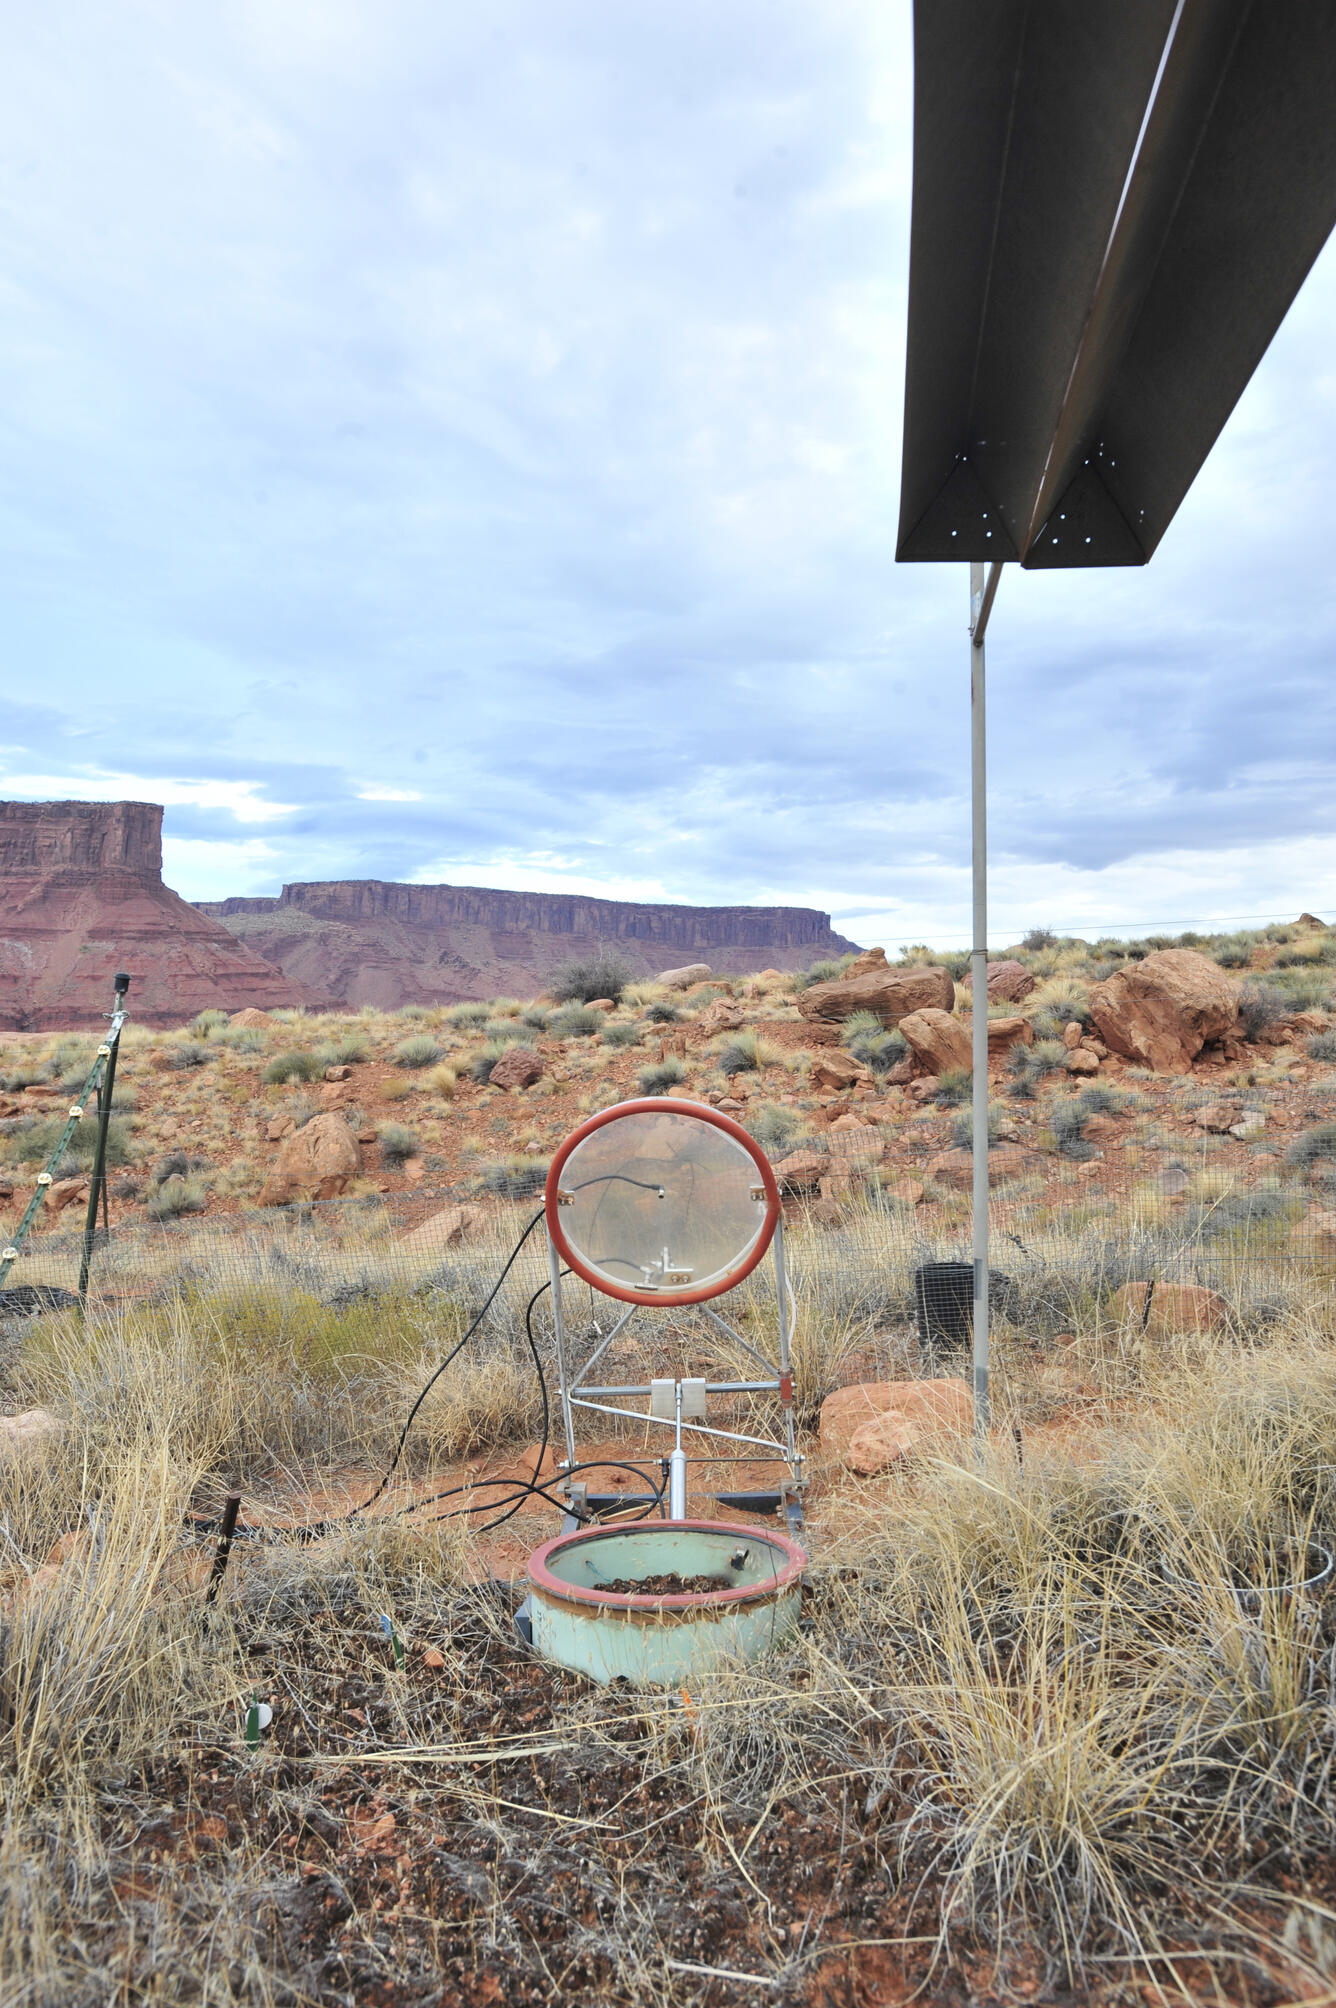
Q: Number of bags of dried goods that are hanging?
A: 0